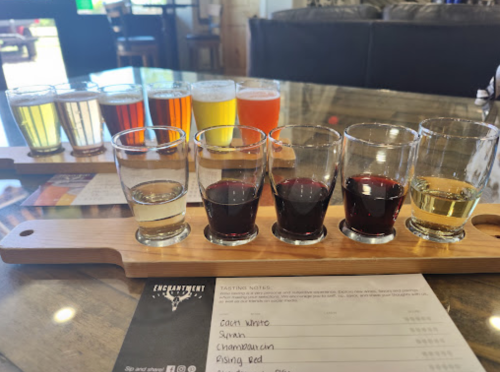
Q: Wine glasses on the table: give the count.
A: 5